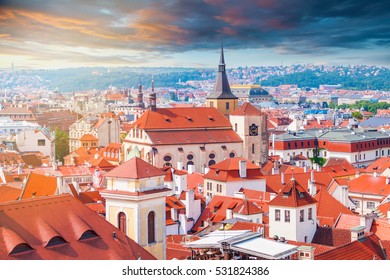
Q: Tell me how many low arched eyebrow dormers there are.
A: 3